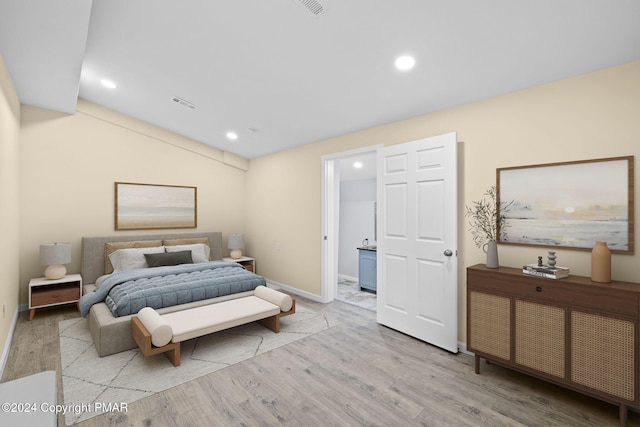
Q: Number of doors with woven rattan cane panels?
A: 3